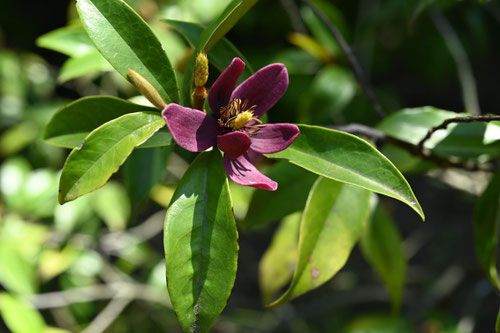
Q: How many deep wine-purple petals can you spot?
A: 6